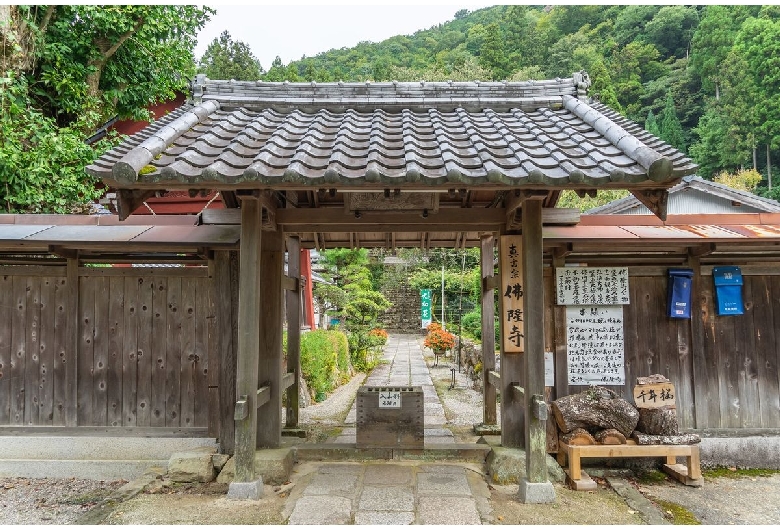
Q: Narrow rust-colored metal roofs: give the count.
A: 2